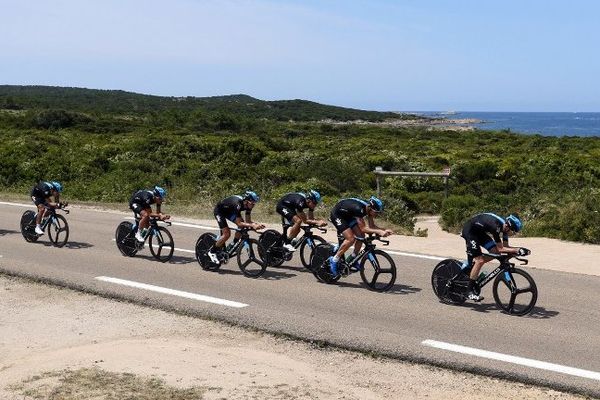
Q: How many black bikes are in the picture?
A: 6